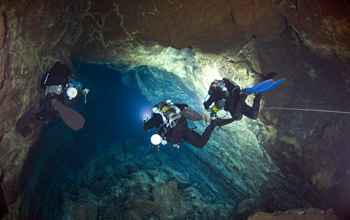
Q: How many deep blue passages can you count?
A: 1